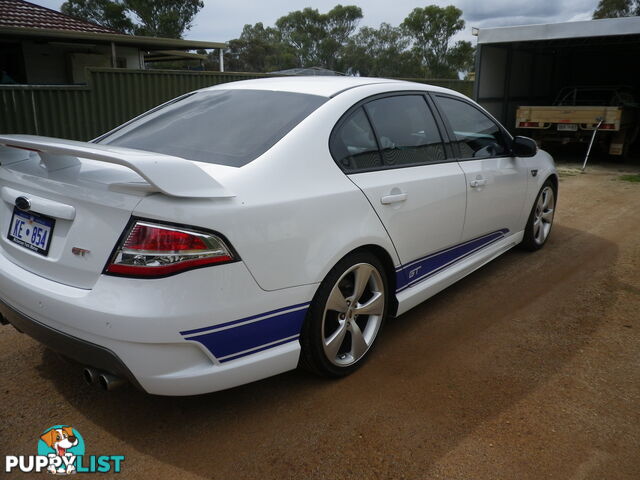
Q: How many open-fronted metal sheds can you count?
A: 1